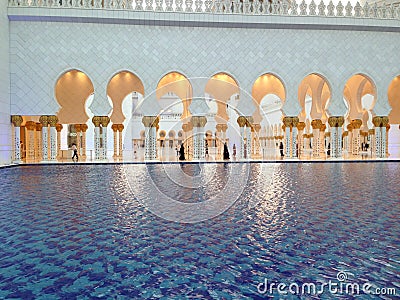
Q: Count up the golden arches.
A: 8